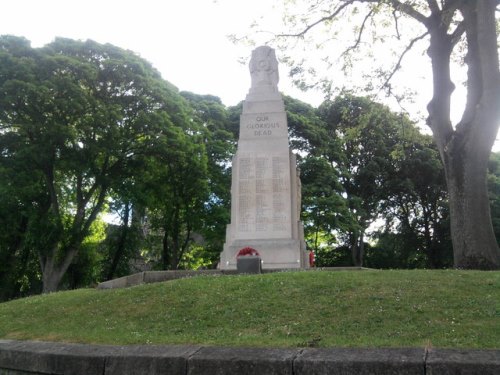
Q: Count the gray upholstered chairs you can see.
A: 0